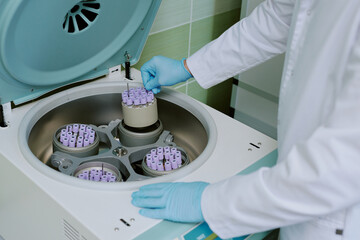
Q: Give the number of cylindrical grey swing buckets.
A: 4